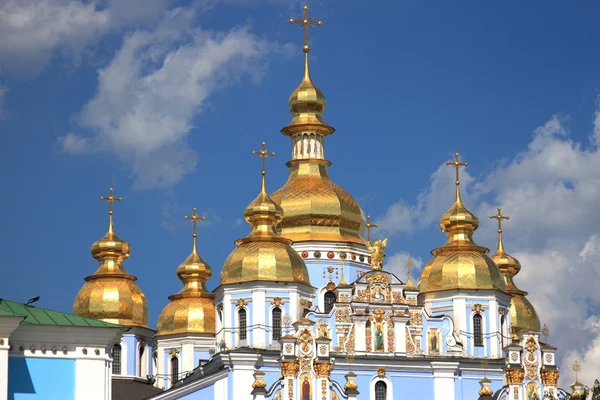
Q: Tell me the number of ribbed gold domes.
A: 6